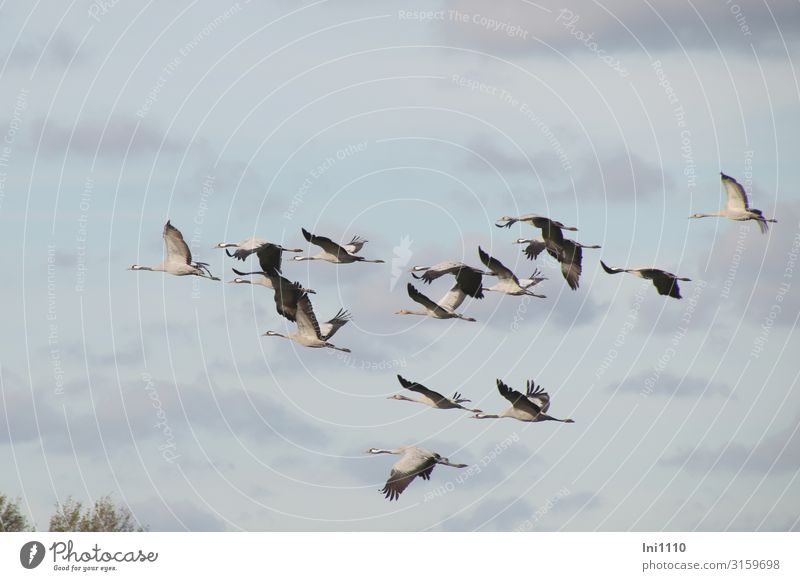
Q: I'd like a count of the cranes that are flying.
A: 15